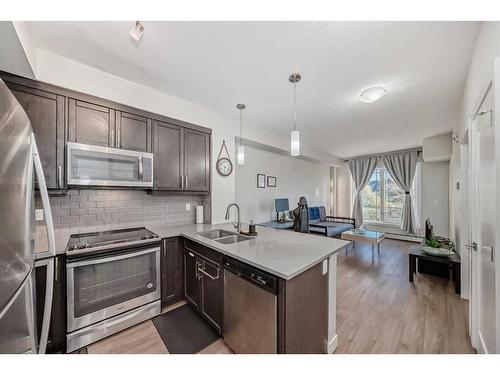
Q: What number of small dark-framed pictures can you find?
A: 2